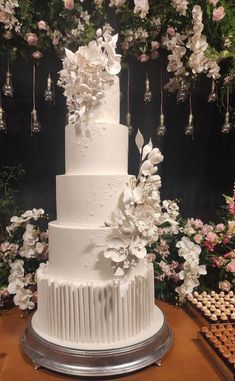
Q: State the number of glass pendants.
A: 11